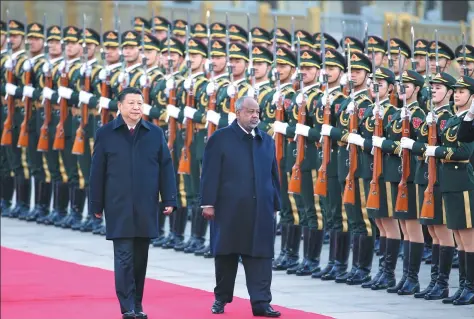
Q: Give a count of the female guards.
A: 4